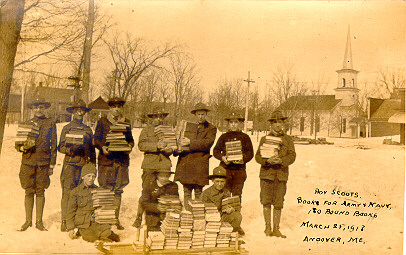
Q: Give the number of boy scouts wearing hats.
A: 10